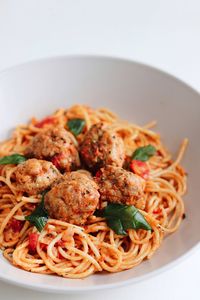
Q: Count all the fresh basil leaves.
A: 5